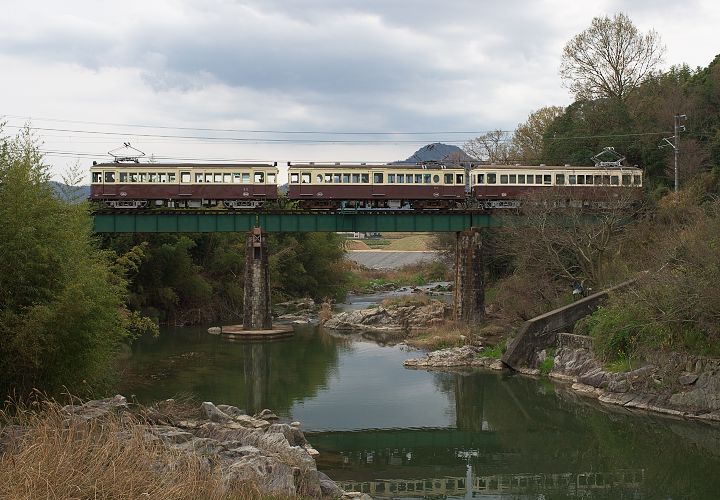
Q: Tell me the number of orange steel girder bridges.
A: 0